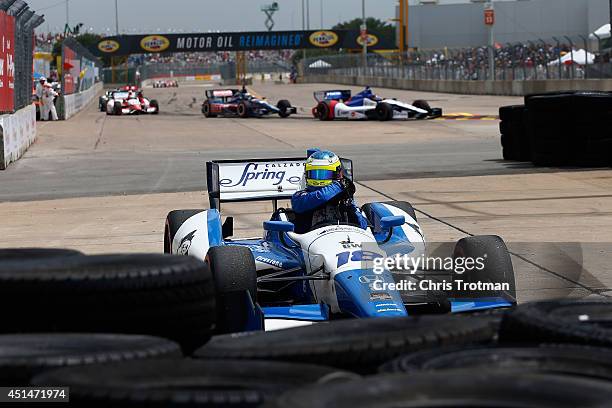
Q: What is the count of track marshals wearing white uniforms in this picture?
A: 2